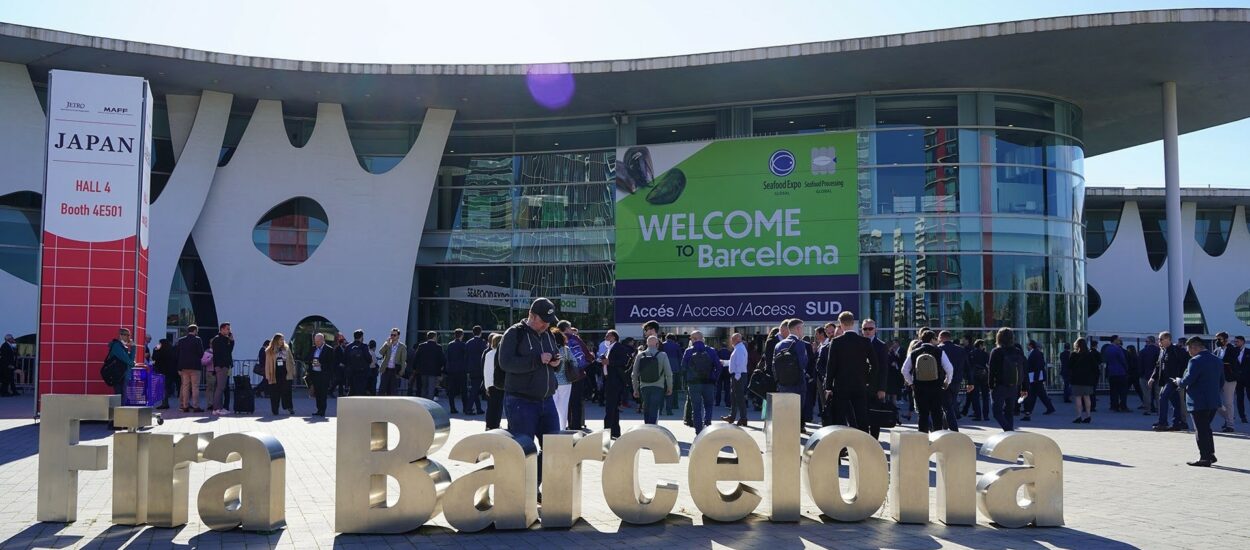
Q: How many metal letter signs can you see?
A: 13